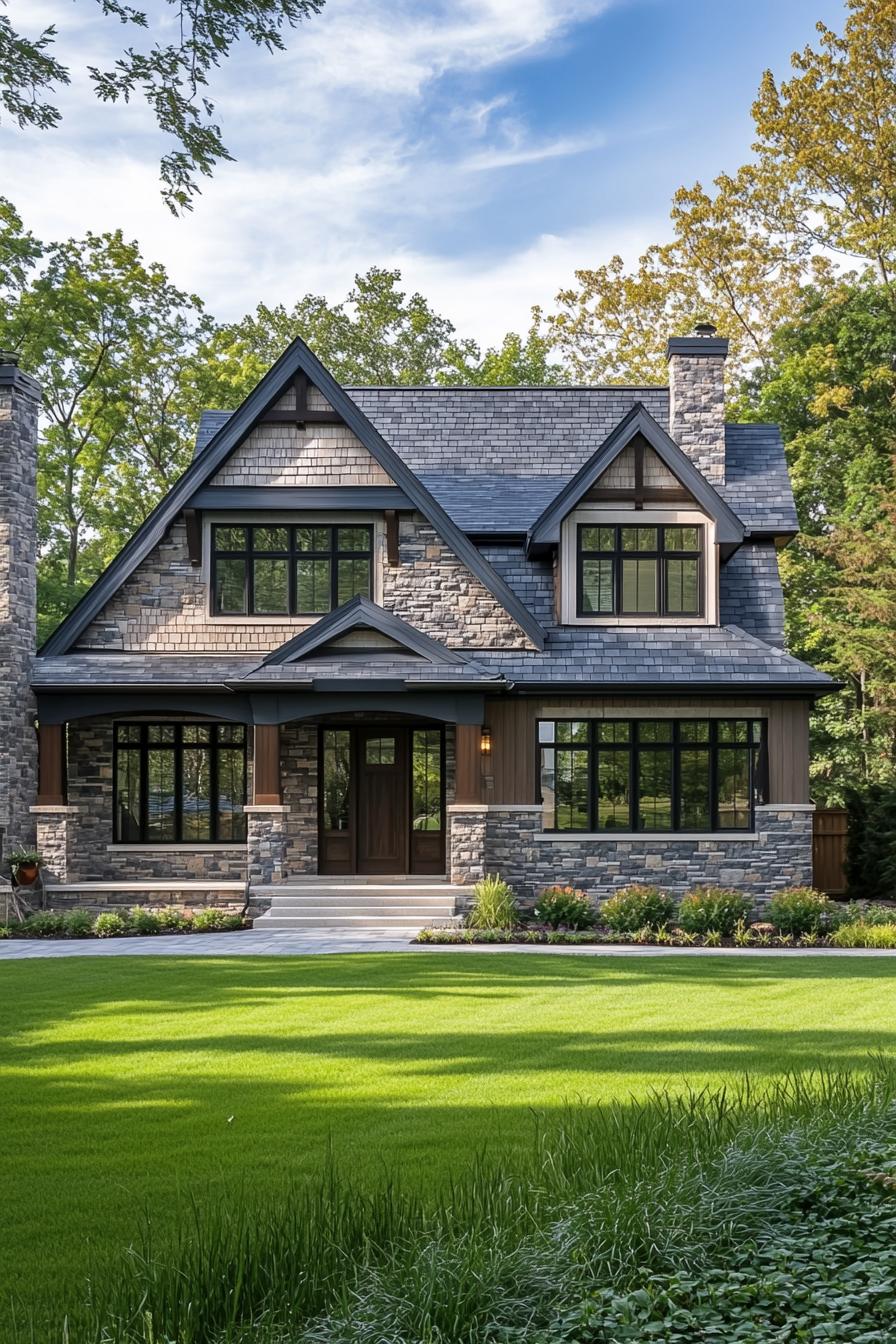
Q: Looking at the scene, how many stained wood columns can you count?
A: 3